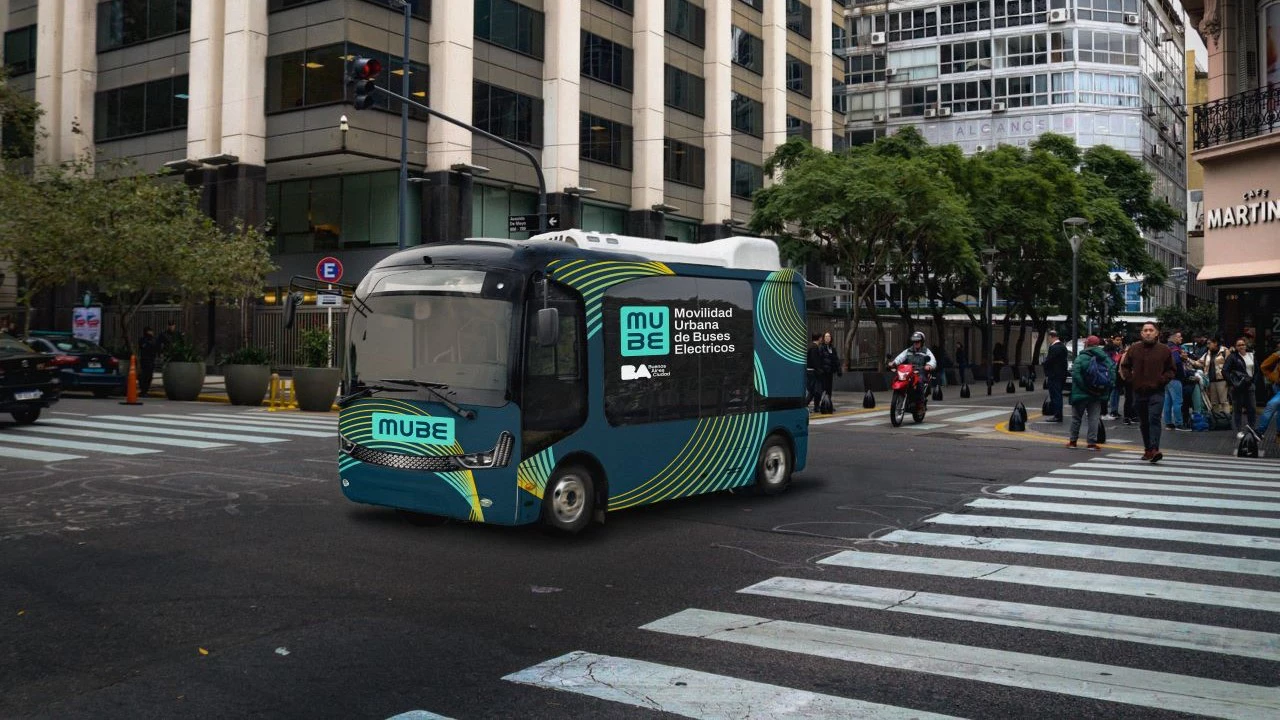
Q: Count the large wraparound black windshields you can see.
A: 1